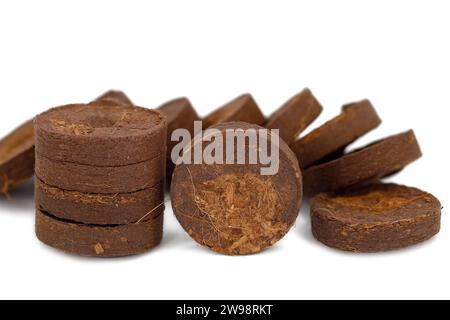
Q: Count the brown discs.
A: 13